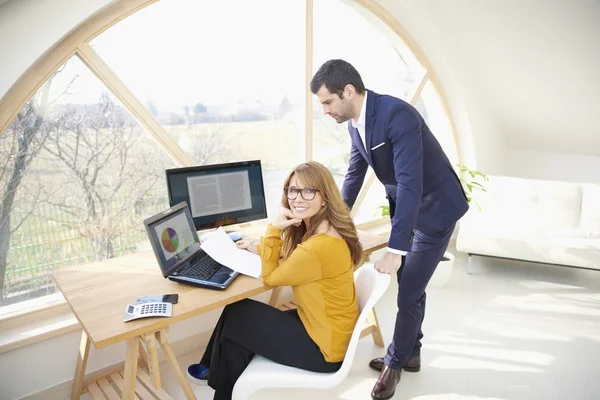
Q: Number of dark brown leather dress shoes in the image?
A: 2